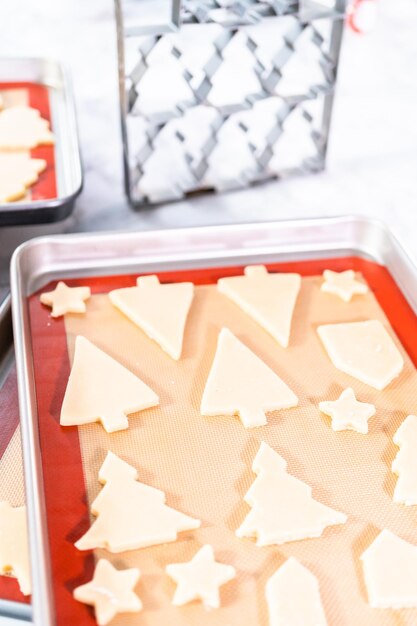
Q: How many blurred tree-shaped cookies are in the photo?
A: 2